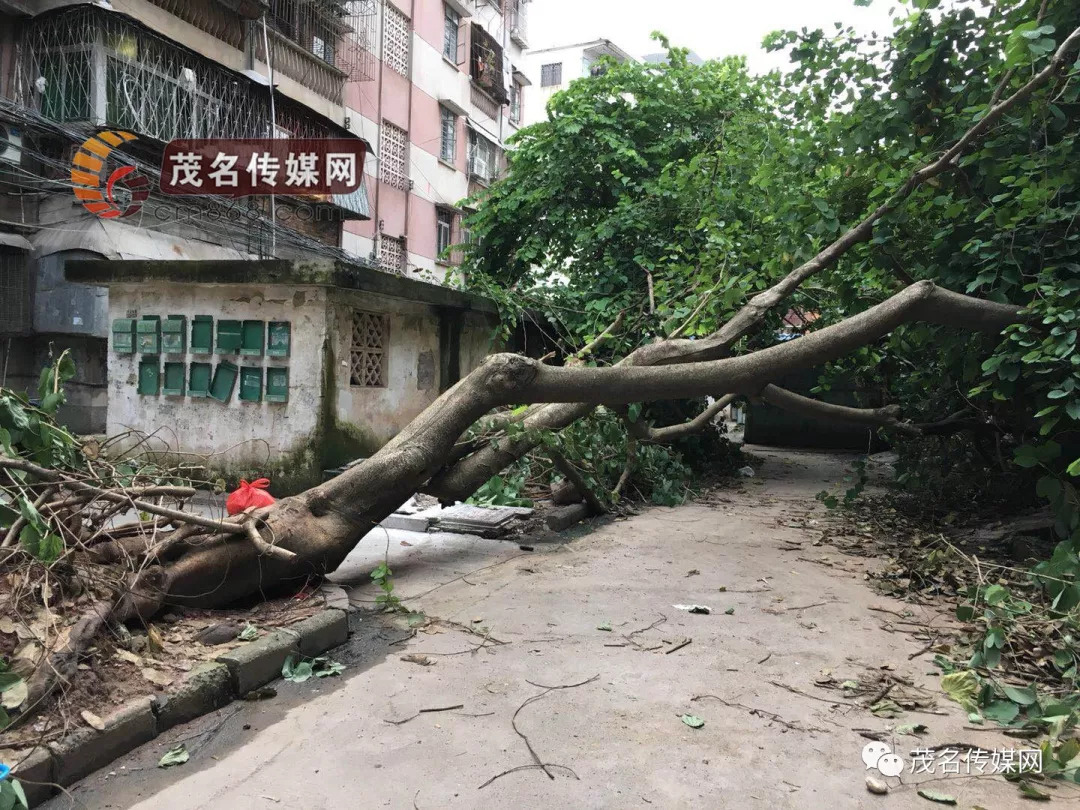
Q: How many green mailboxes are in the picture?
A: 13